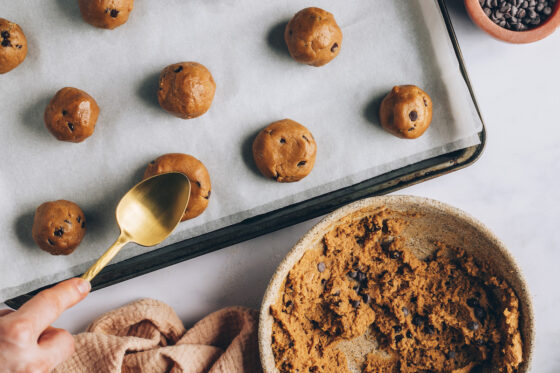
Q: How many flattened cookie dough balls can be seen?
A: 2